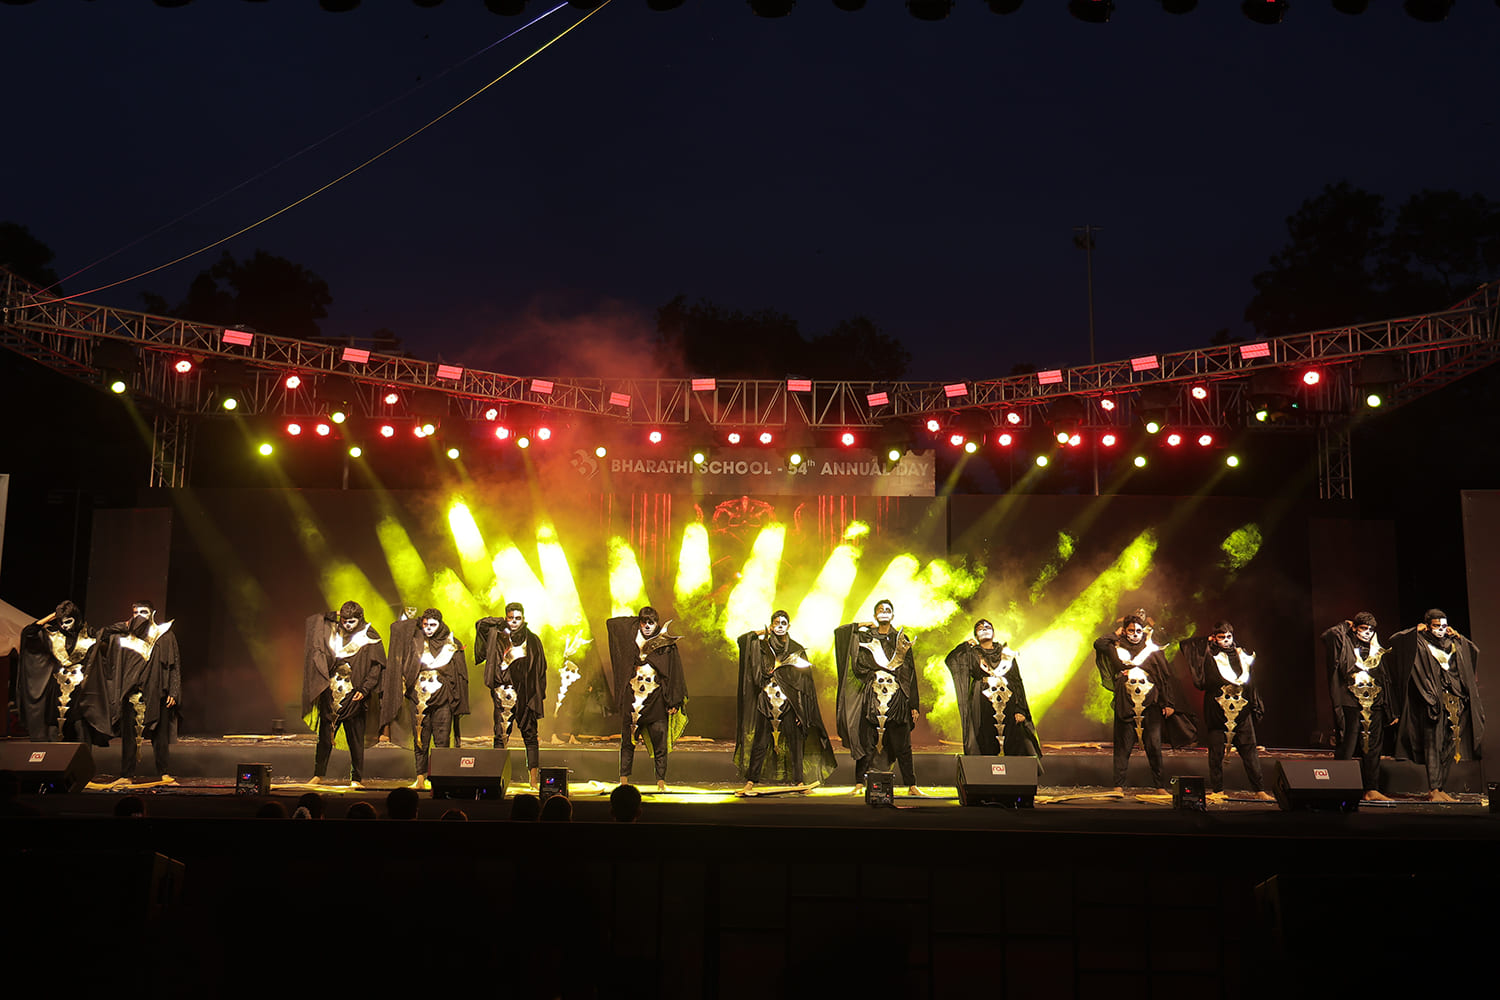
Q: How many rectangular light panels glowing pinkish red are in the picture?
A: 12